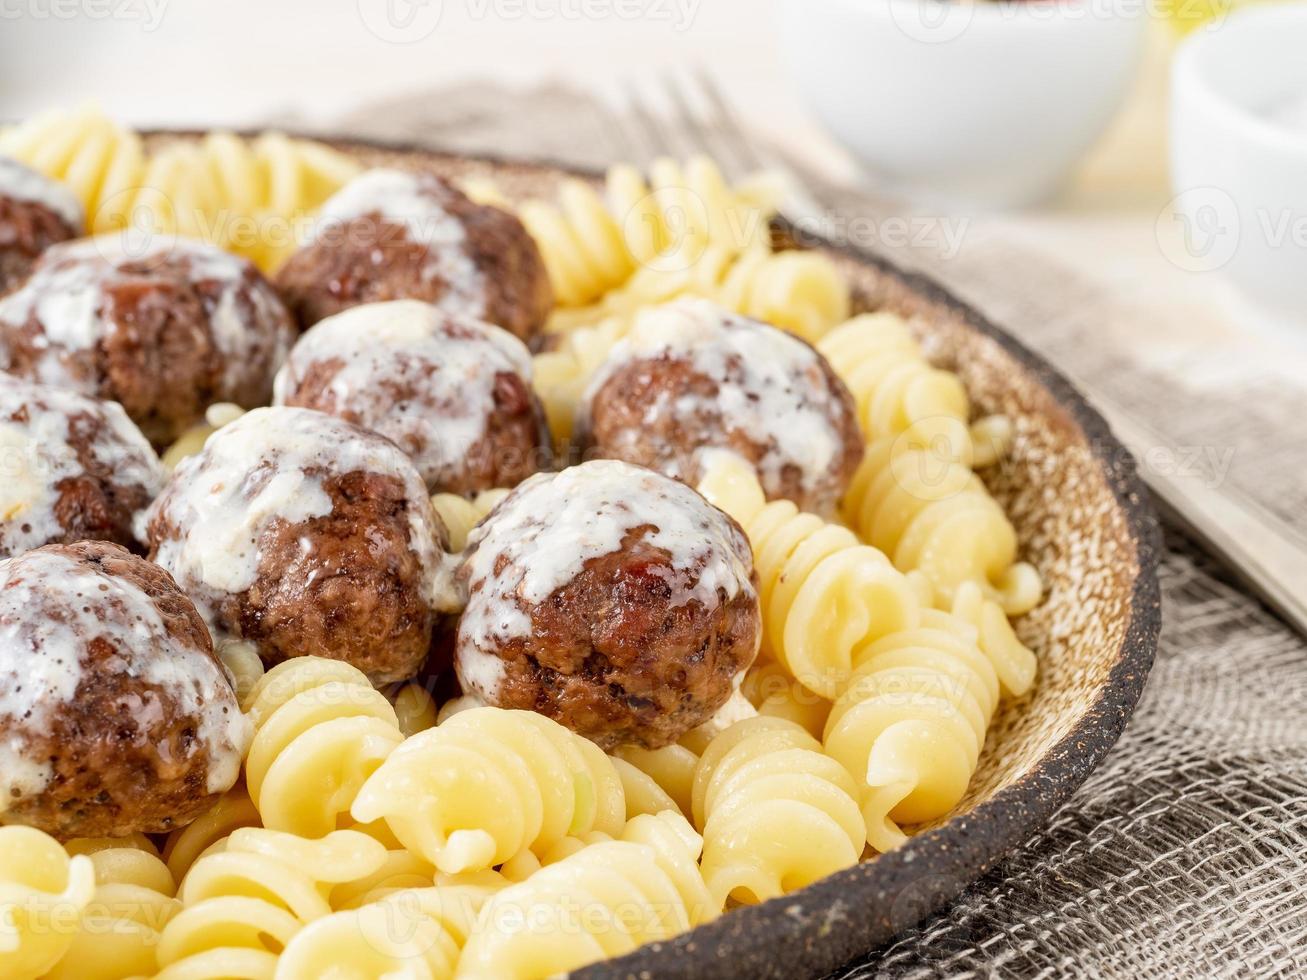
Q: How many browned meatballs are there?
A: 9